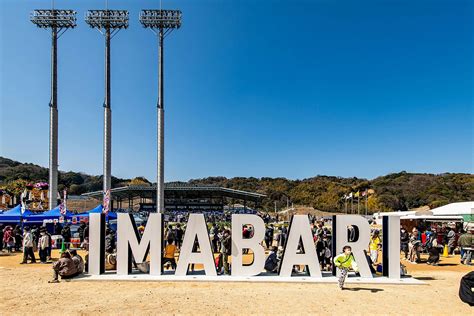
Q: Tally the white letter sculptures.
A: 7